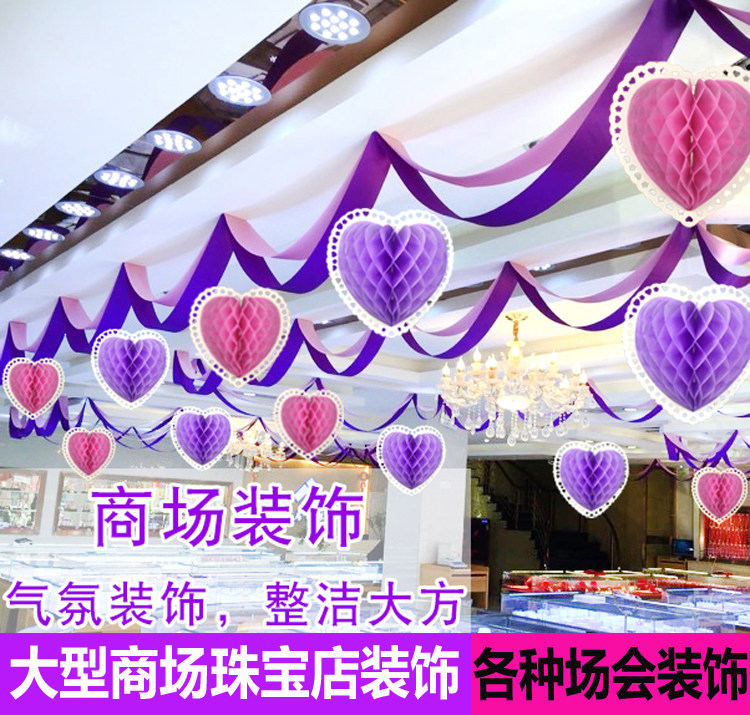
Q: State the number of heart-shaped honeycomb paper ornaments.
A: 12